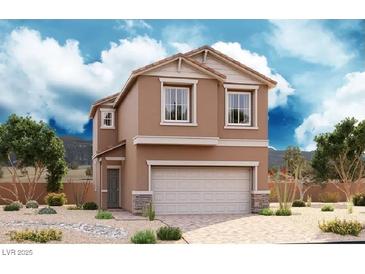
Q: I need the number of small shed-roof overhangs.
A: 1